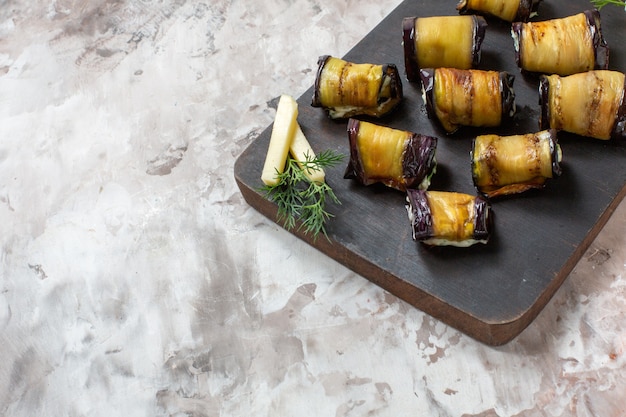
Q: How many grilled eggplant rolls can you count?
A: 9